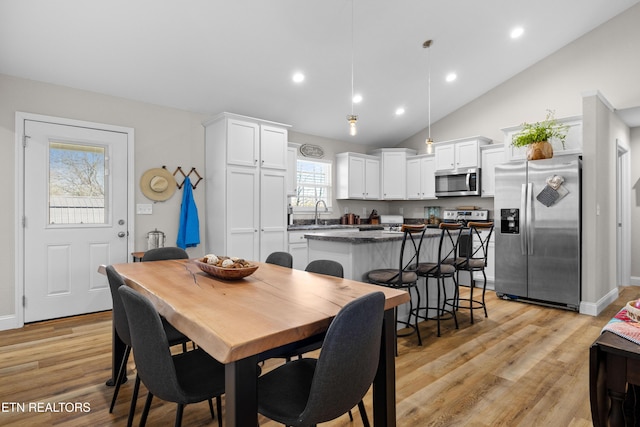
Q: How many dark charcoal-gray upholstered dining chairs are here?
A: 6